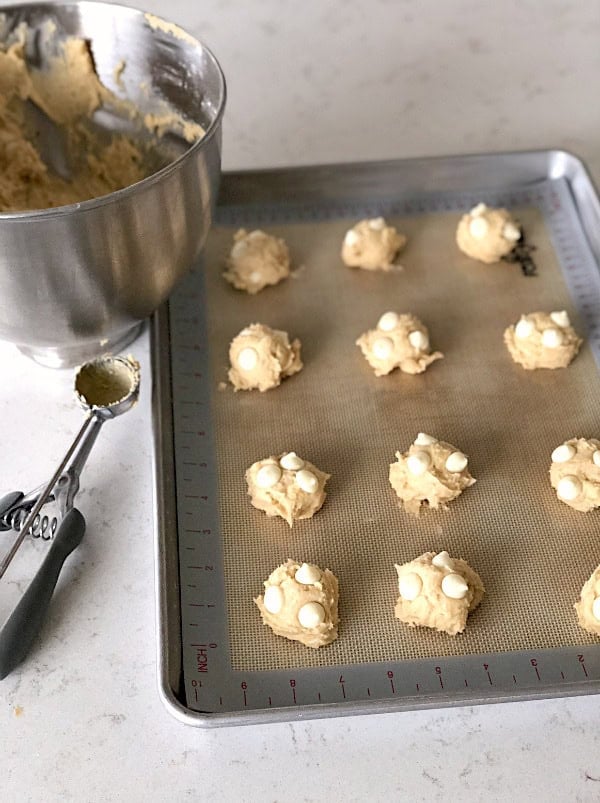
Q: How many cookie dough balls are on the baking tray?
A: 12